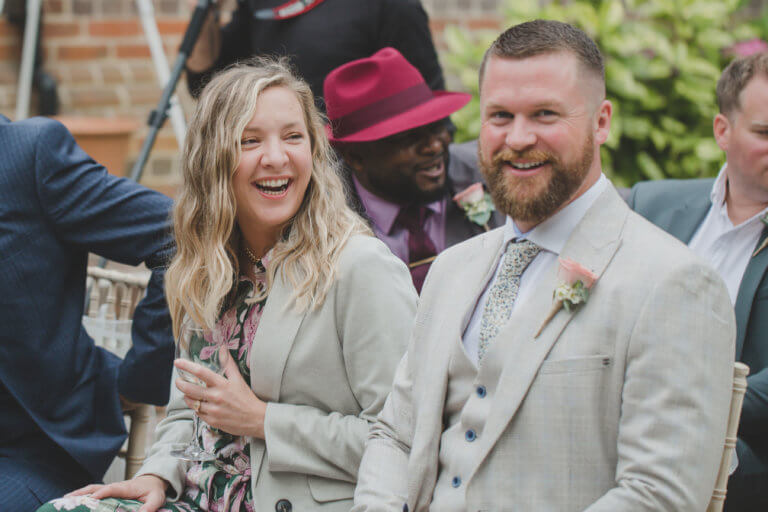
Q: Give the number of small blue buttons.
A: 3